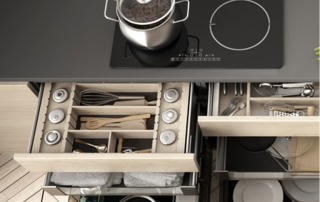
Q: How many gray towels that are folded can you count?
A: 2